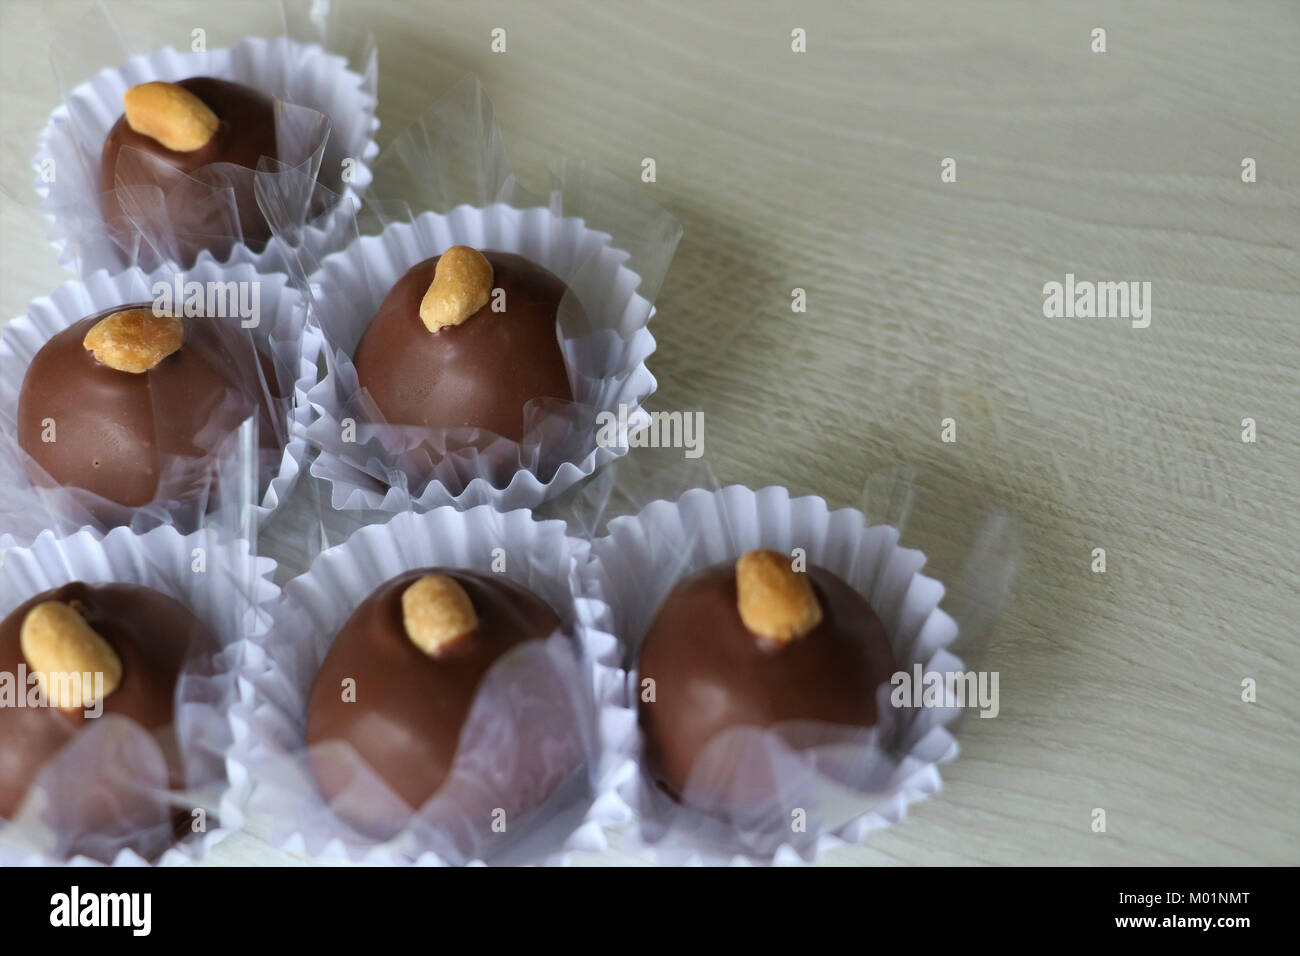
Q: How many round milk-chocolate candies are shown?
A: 6